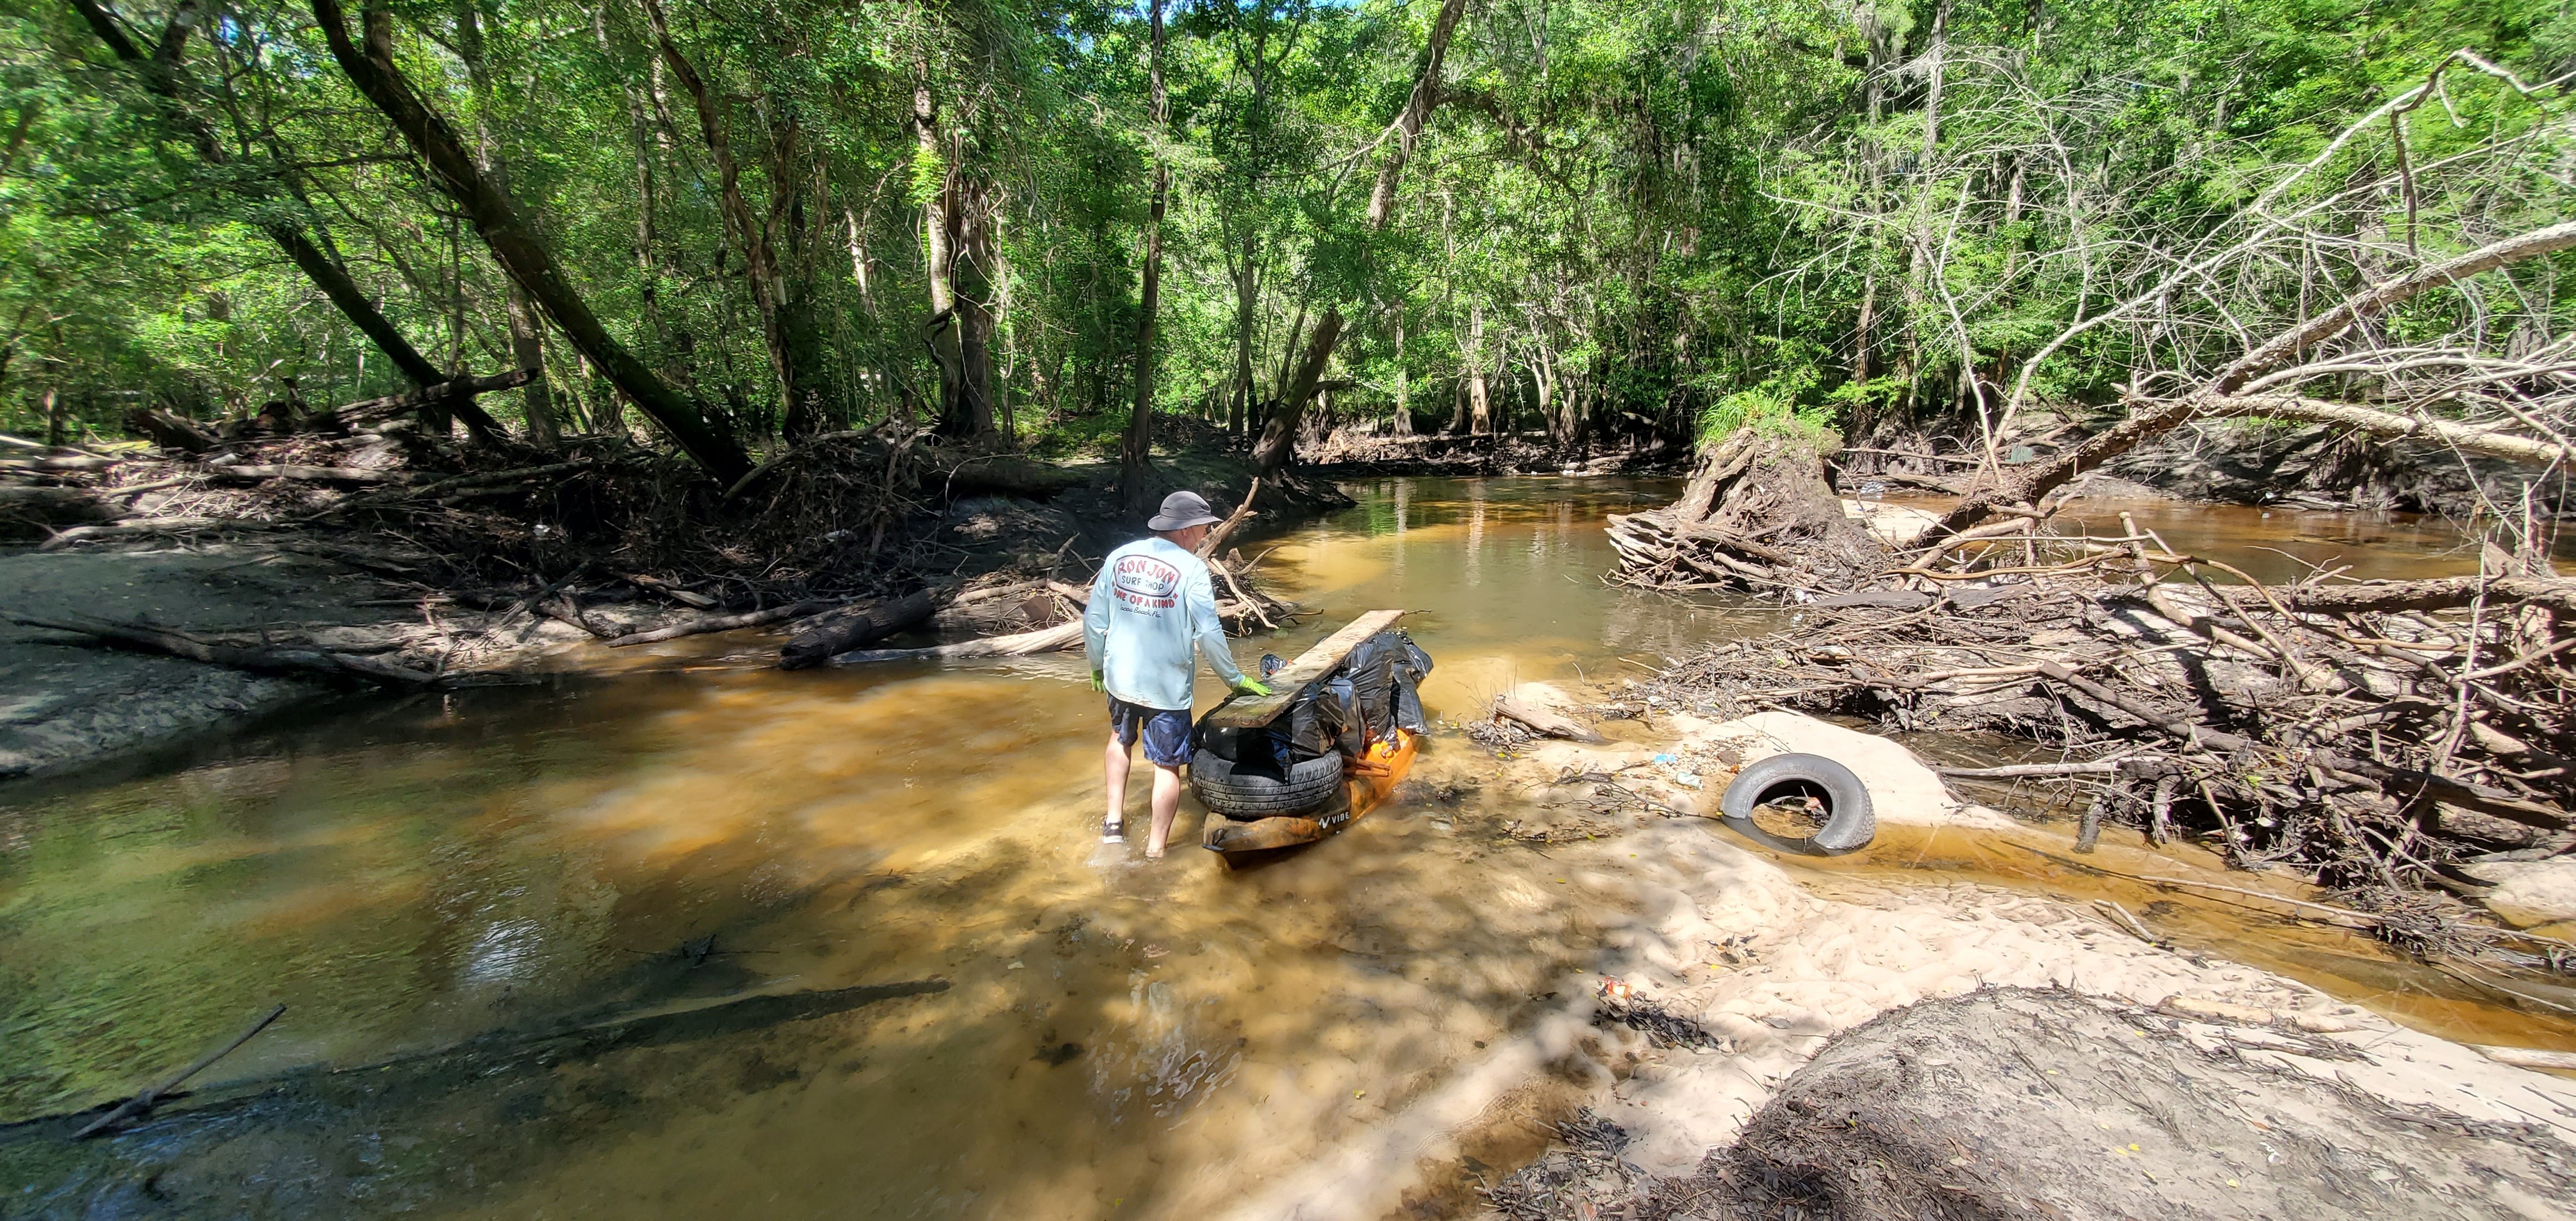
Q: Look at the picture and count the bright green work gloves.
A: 2